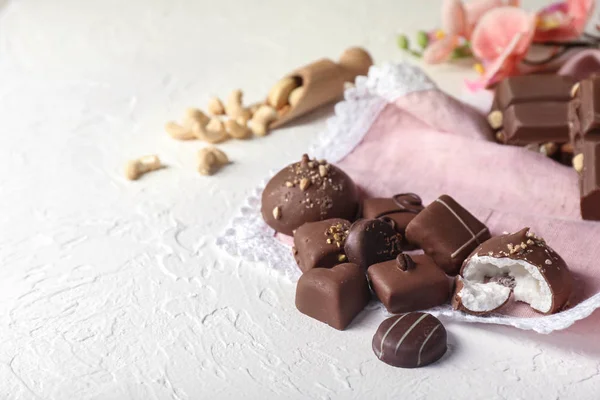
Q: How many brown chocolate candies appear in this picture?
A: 9